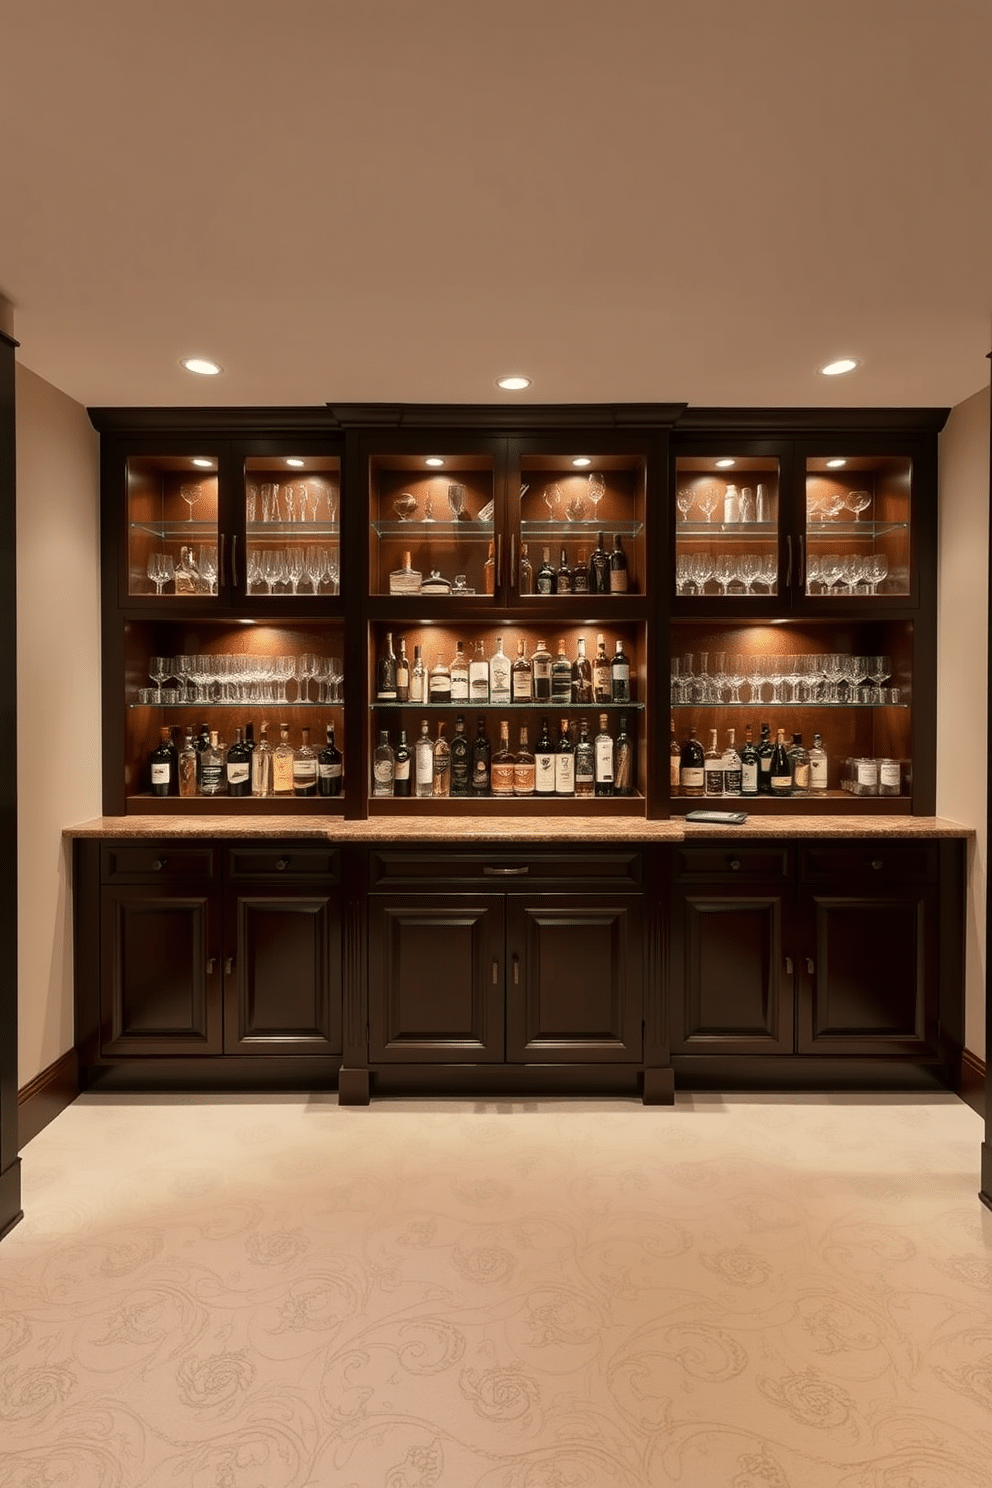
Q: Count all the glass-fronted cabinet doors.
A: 6